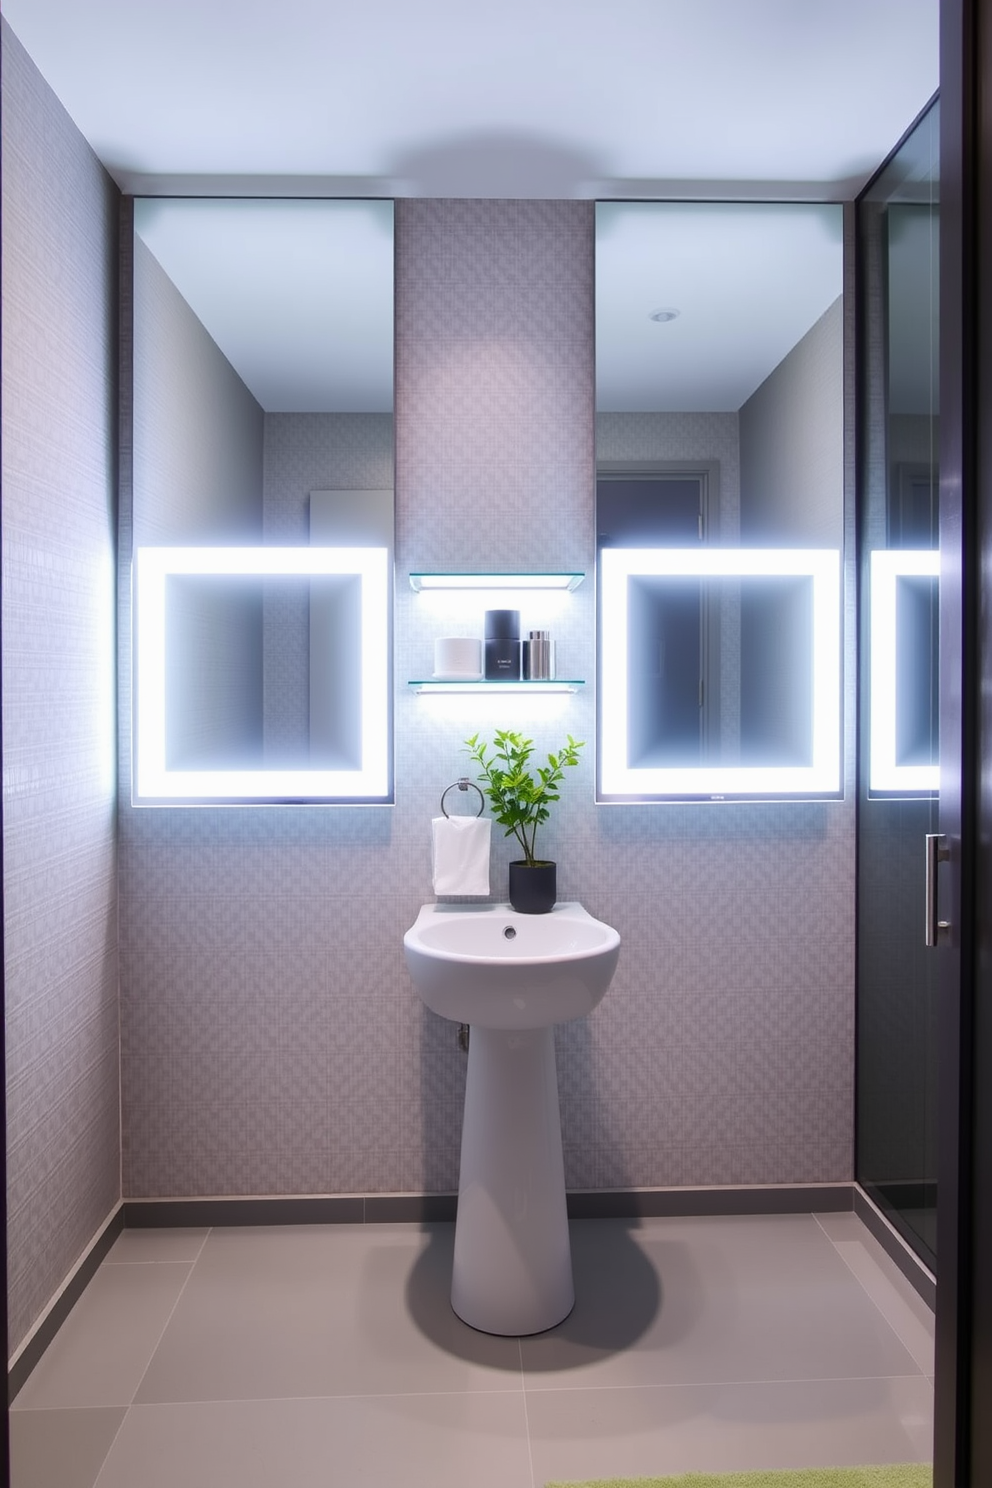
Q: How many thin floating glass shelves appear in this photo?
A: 2